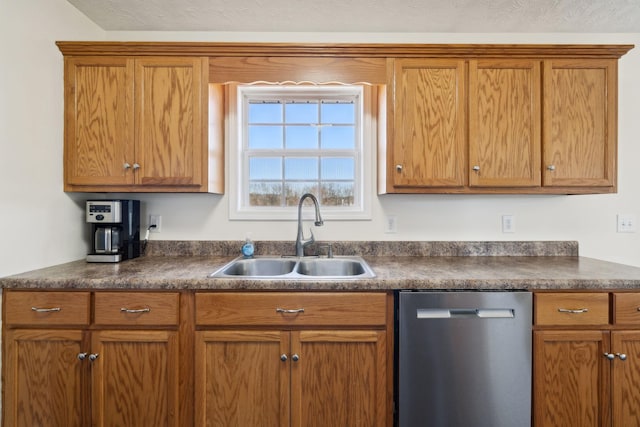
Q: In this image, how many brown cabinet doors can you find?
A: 11